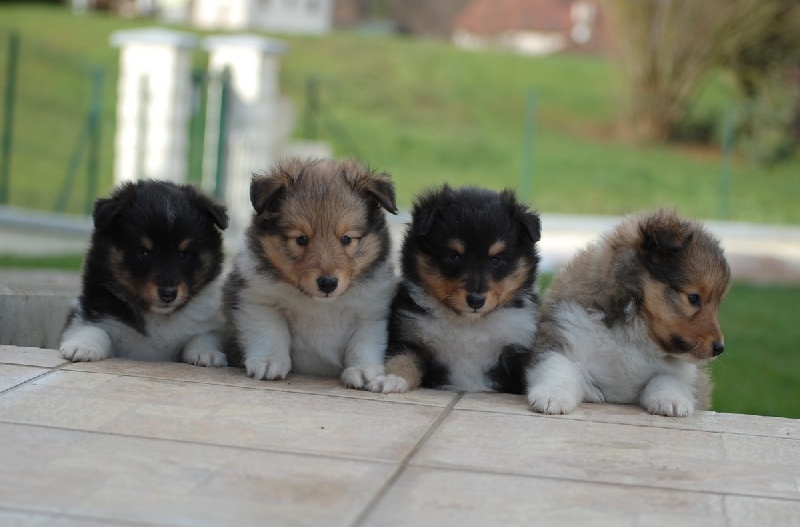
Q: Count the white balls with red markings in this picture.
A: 0